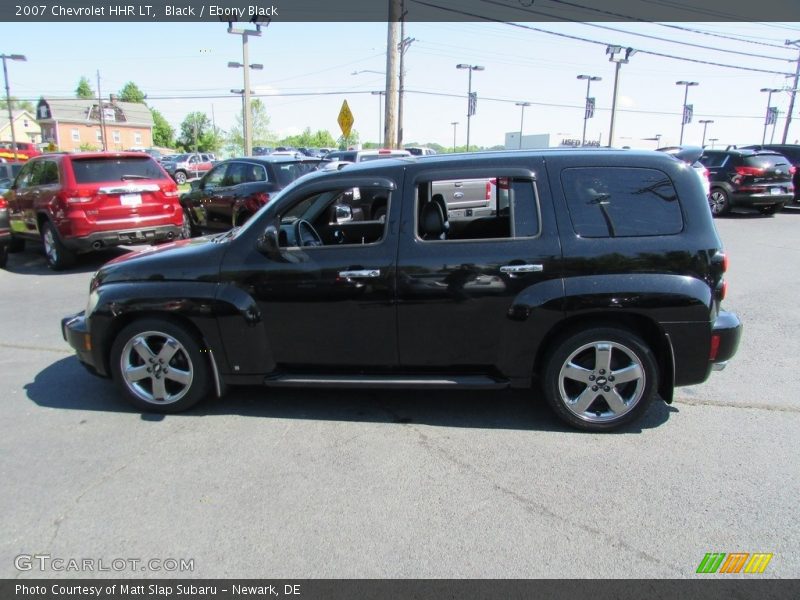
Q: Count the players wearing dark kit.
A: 0